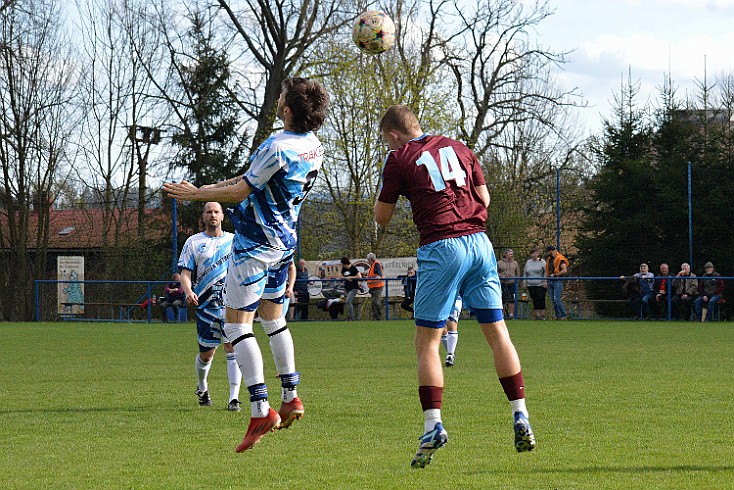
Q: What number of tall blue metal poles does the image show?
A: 4